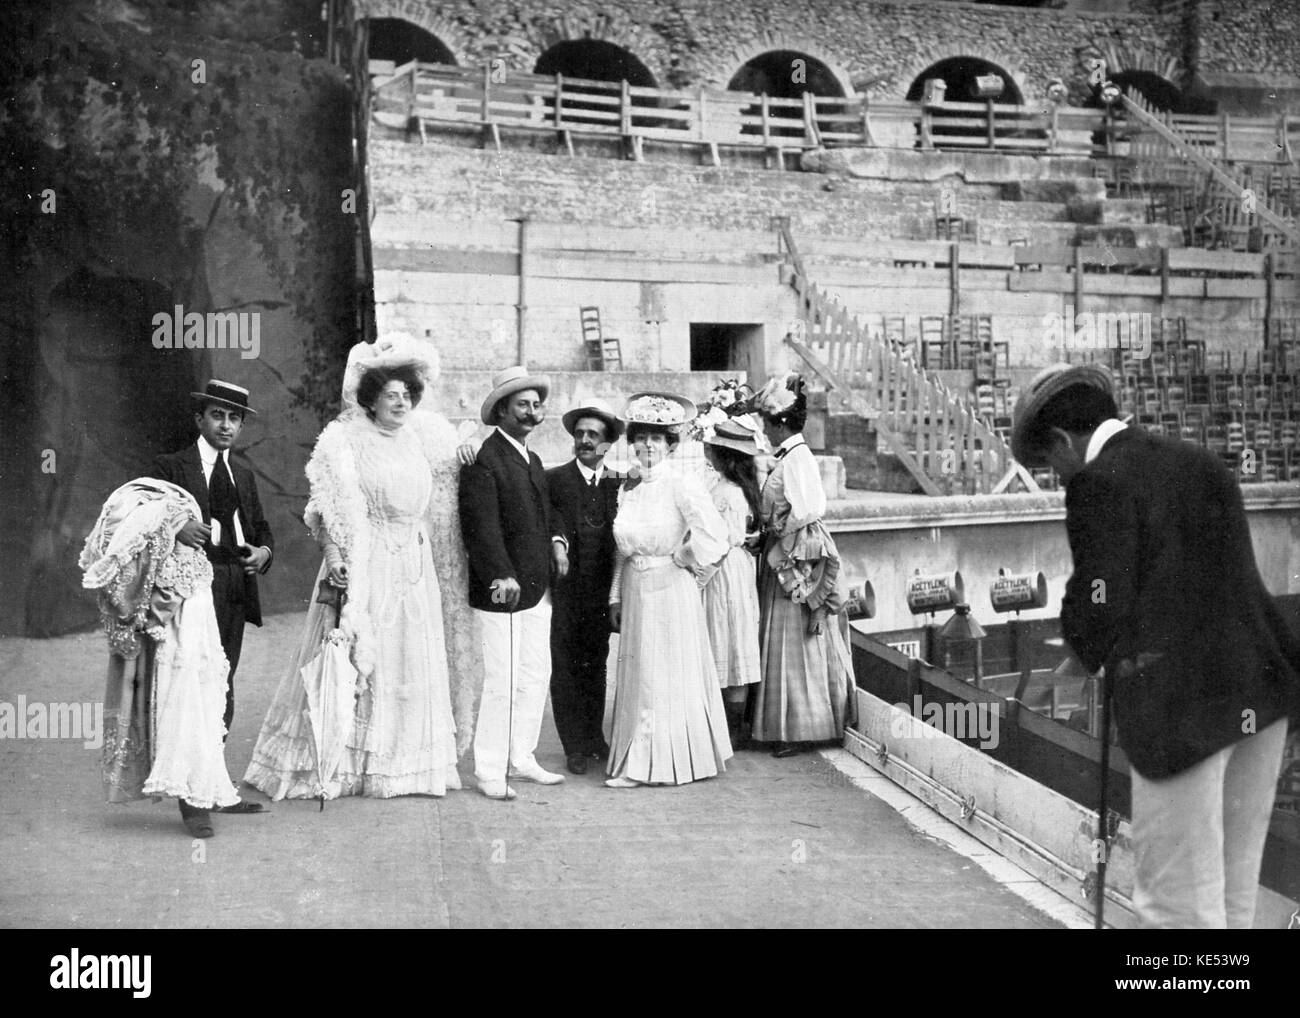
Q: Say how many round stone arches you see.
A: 5